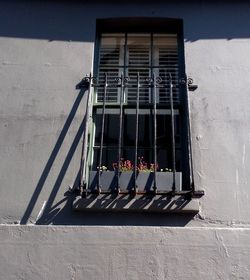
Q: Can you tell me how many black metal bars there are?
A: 7